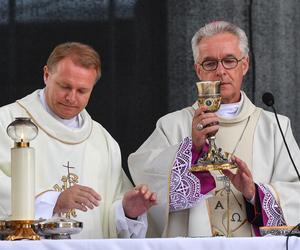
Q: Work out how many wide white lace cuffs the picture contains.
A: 2